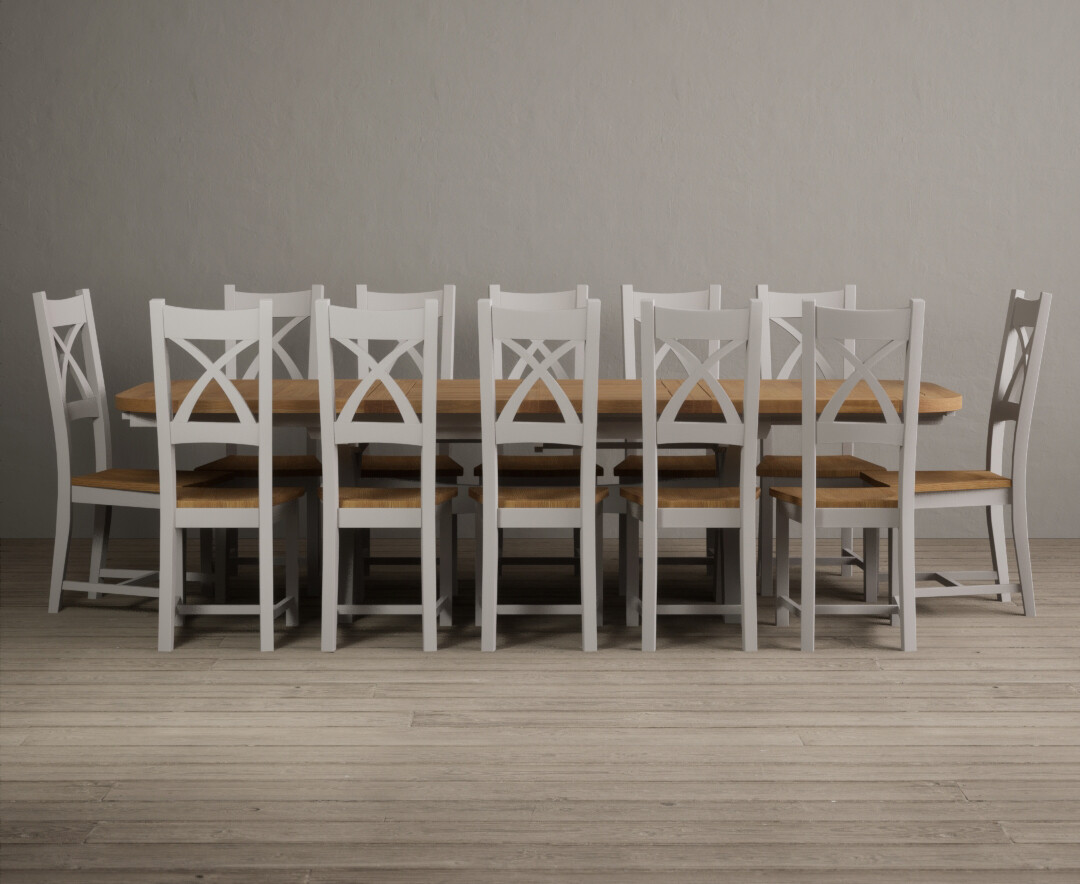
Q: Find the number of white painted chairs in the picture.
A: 12